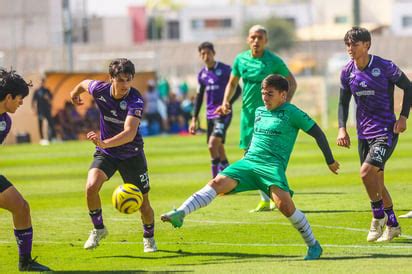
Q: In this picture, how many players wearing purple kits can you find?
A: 4